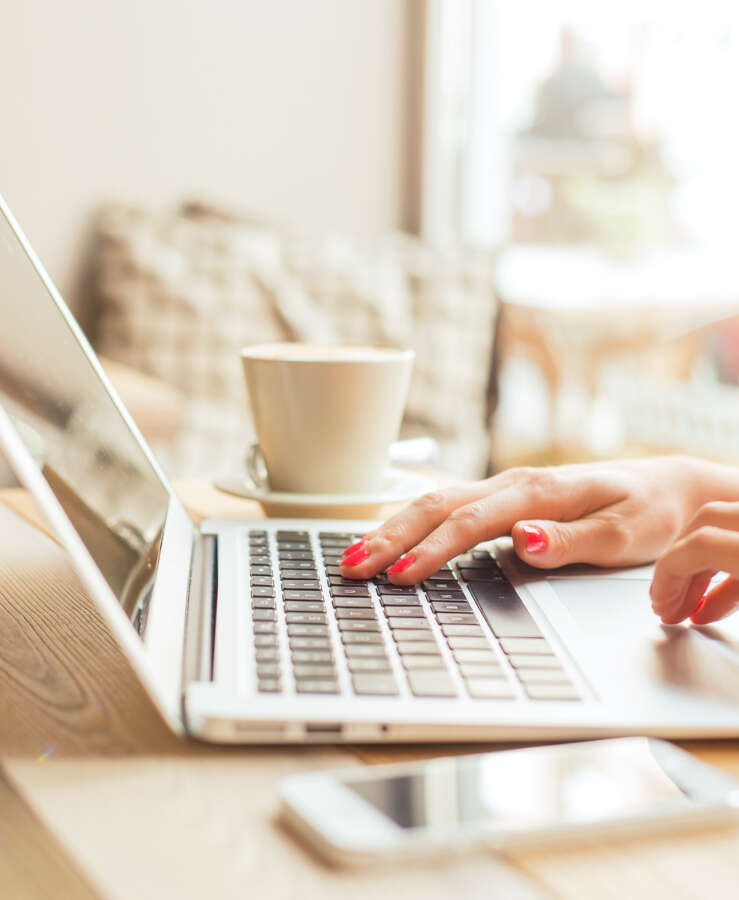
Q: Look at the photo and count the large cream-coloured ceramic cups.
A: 1